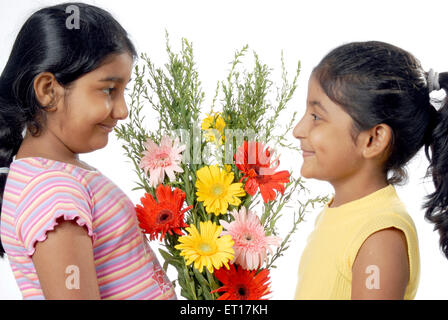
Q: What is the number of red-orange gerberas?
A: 3